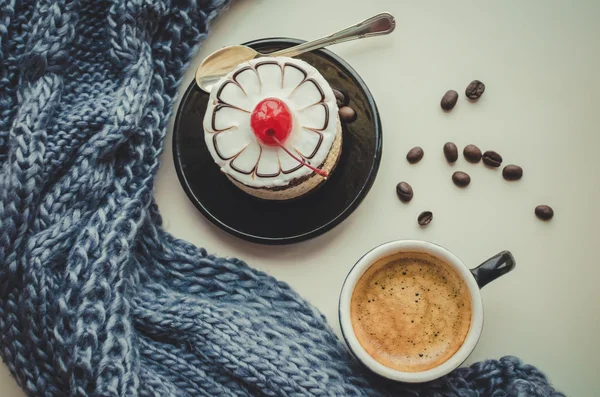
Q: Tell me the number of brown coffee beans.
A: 13